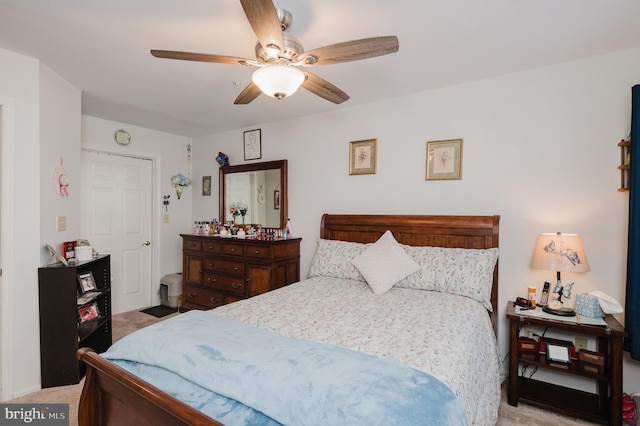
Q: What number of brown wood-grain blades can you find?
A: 5